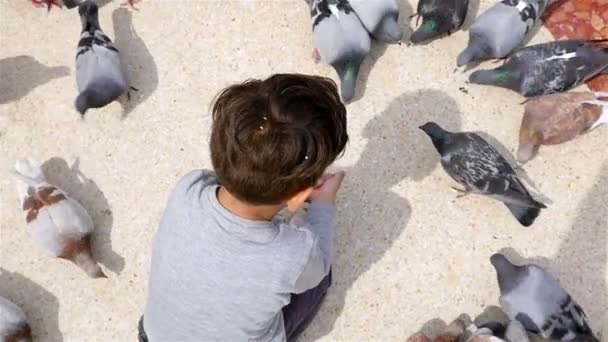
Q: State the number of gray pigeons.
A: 8